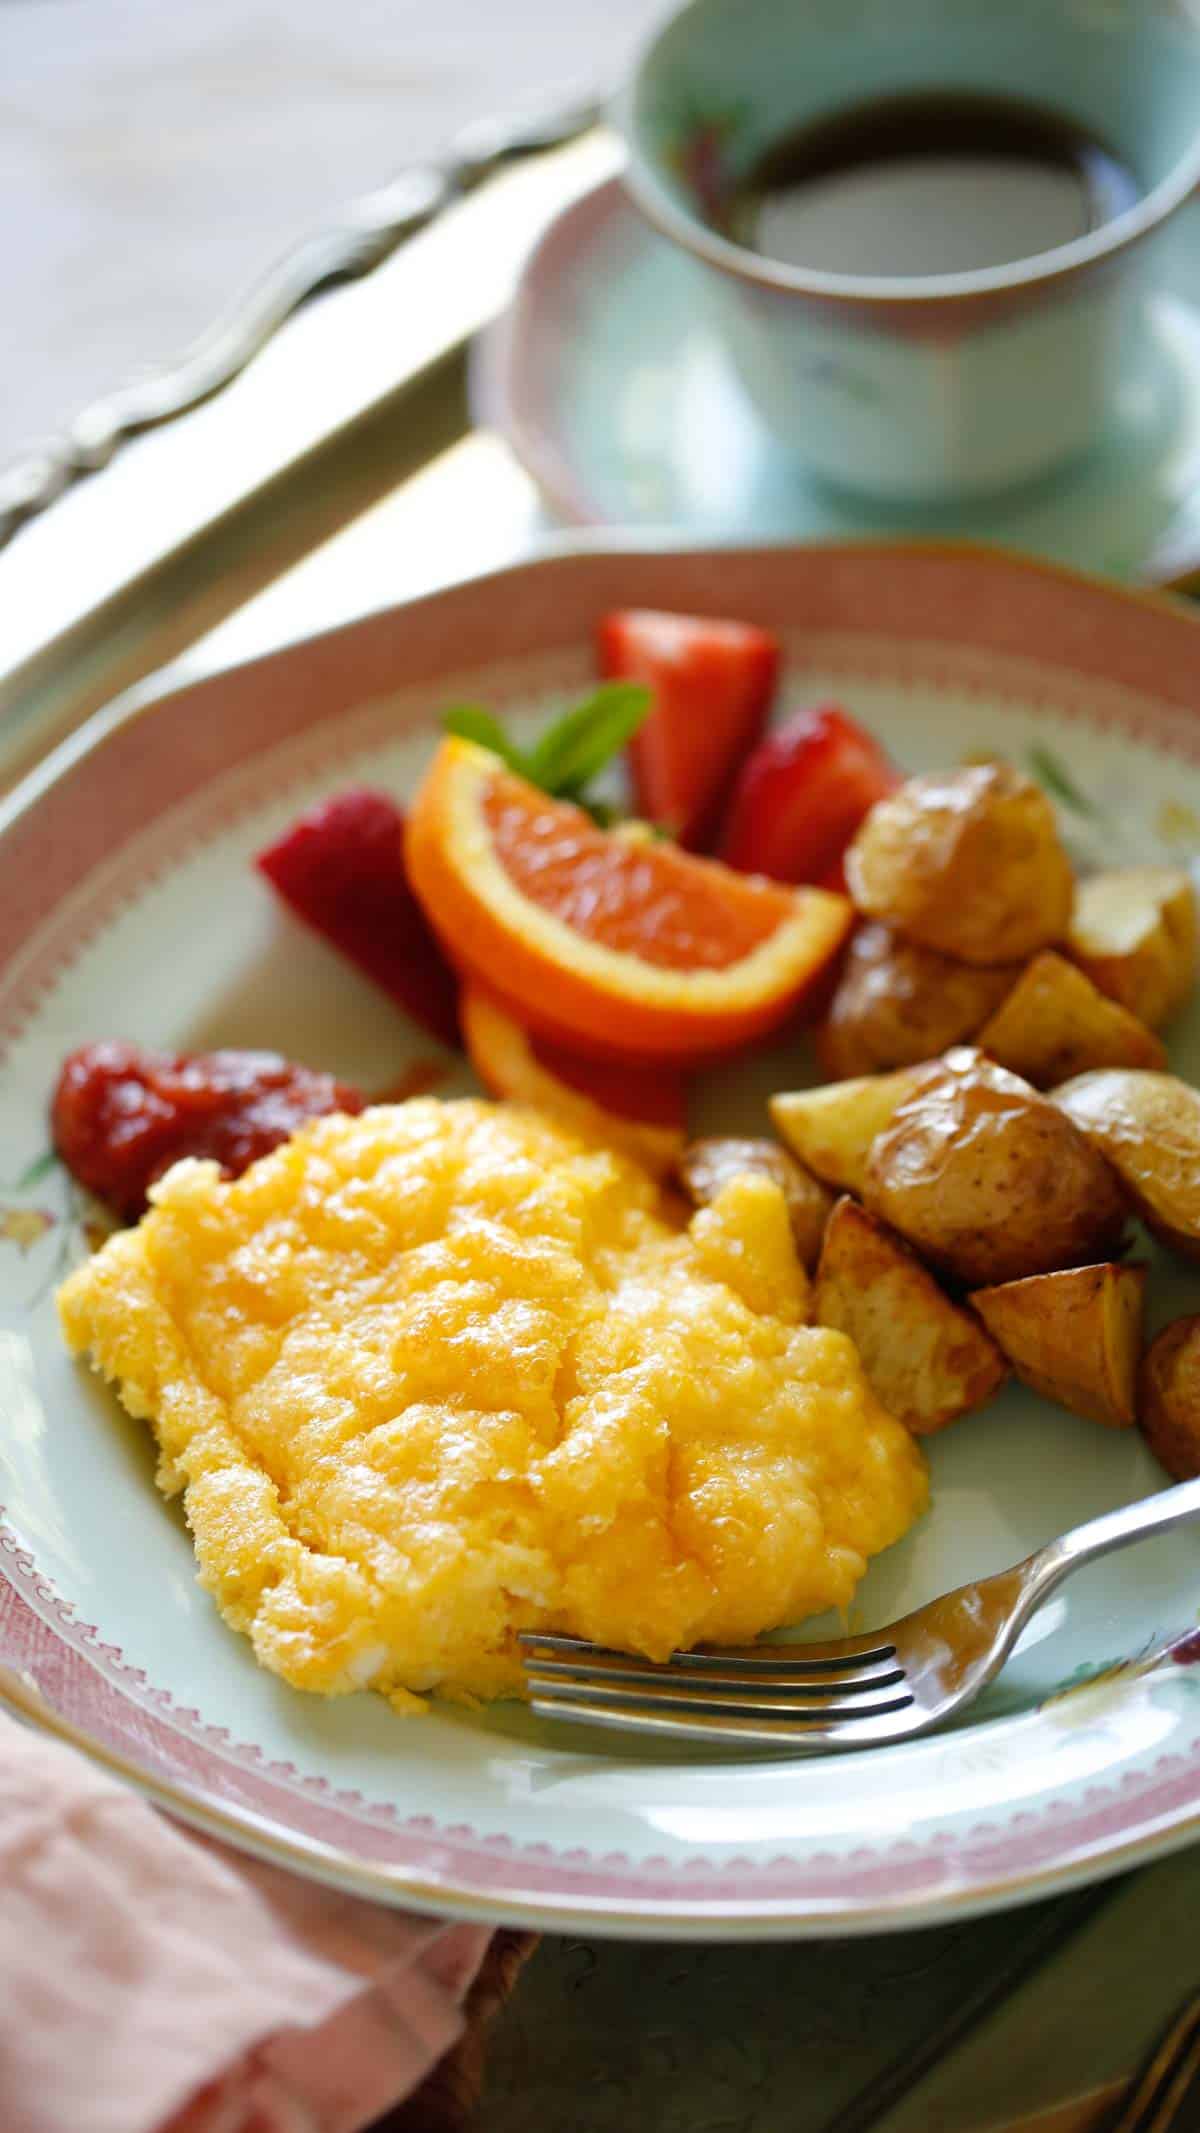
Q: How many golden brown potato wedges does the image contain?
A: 11